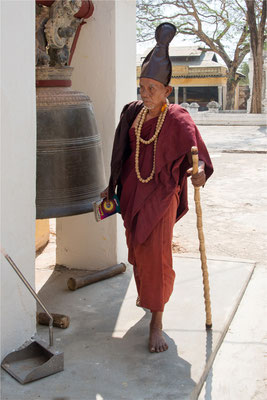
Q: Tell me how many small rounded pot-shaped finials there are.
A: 3